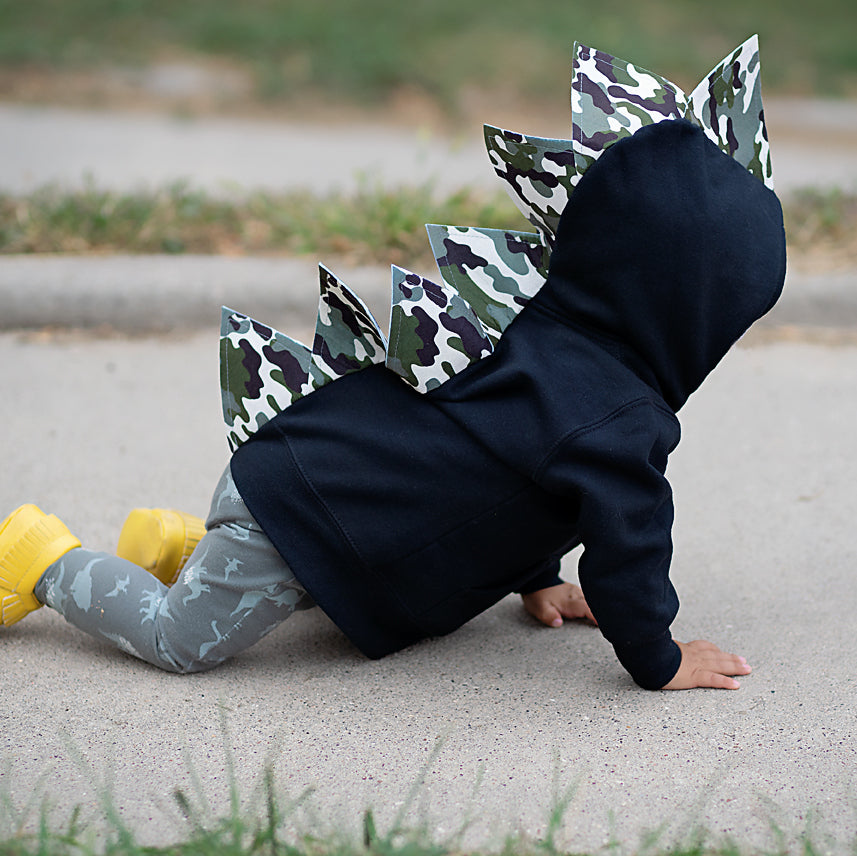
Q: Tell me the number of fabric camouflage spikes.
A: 7